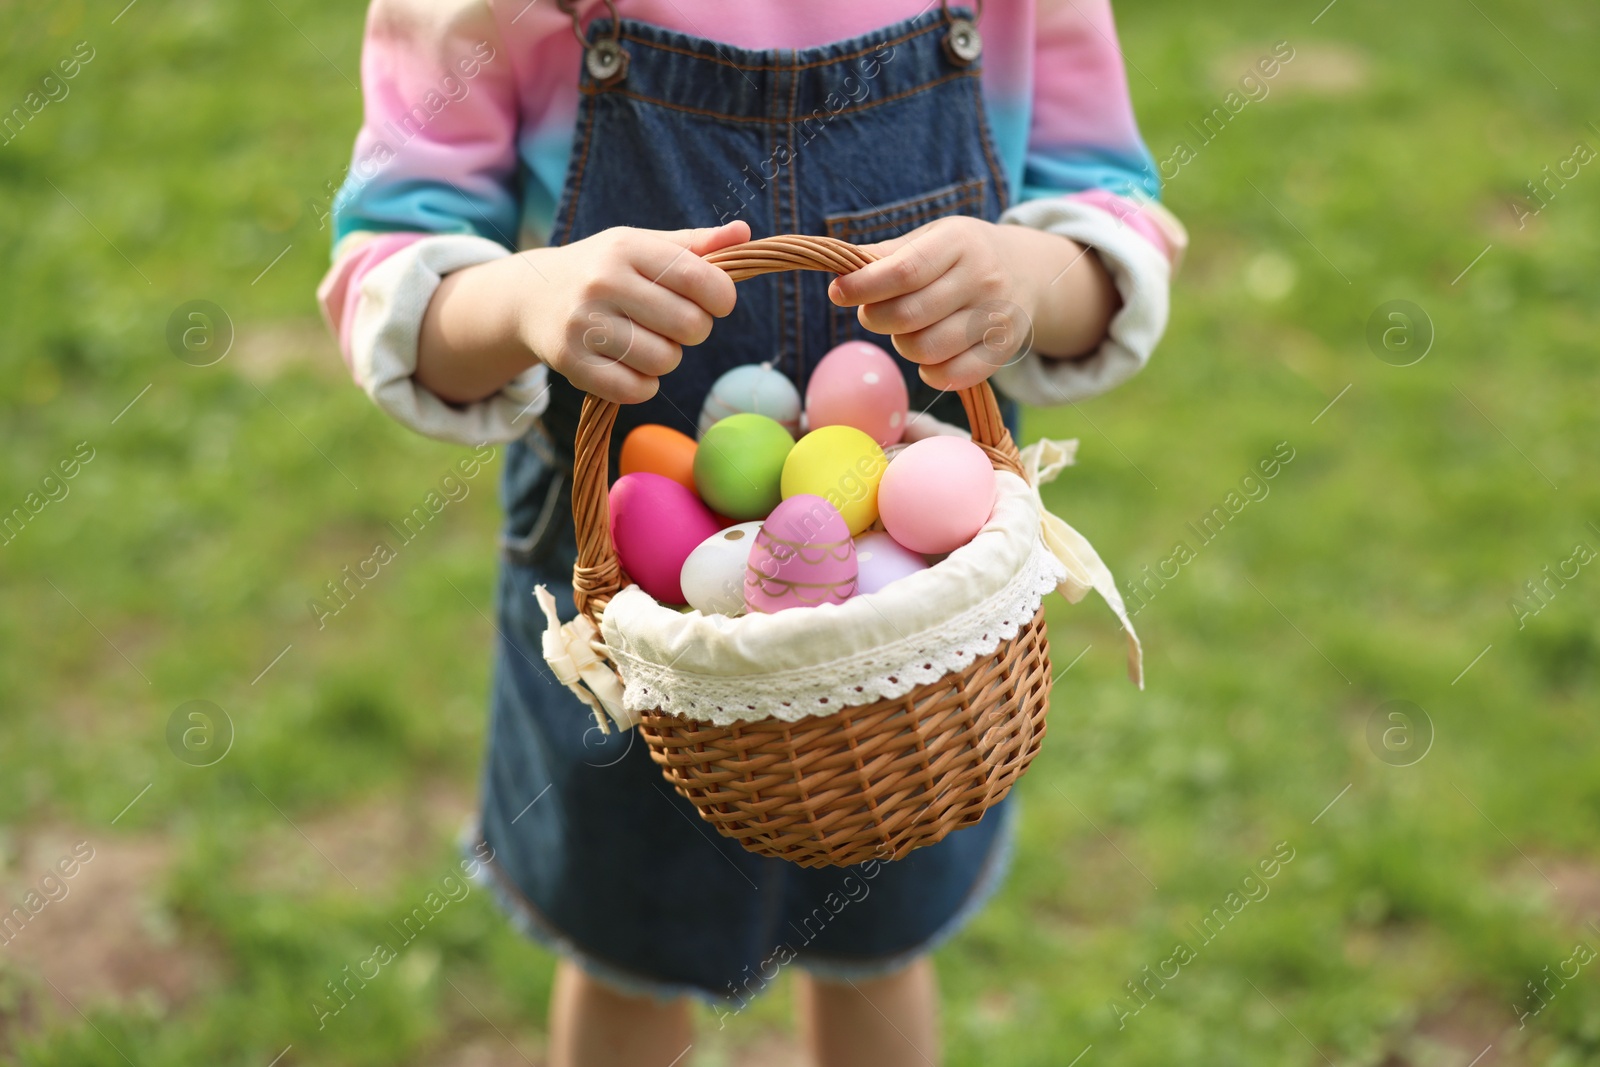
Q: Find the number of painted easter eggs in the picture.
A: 10